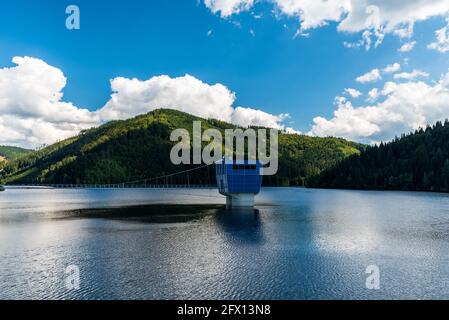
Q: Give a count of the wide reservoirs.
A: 1